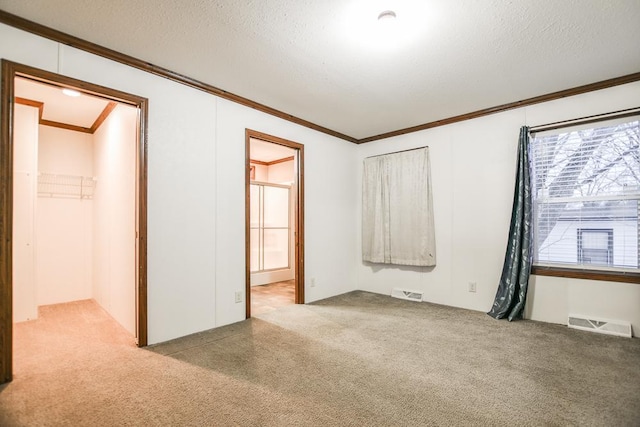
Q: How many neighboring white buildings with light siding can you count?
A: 1